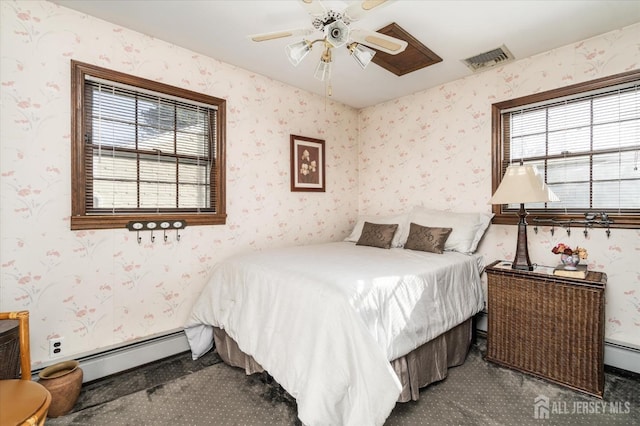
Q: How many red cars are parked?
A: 0